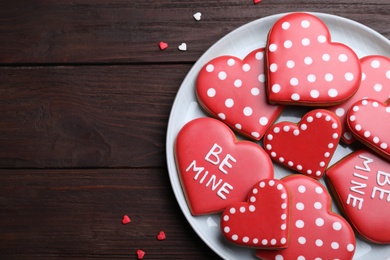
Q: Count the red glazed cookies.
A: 9